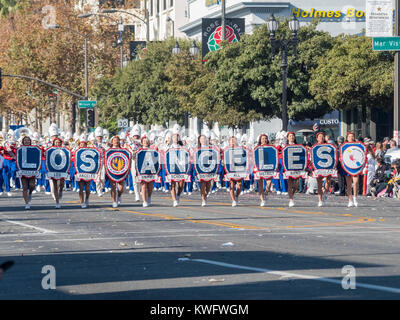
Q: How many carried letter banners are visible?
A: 10